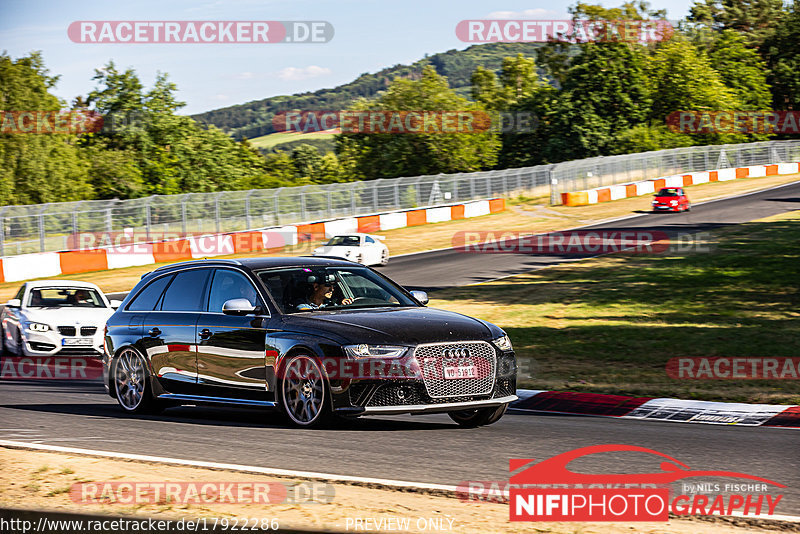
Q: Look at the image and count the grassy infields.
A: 1